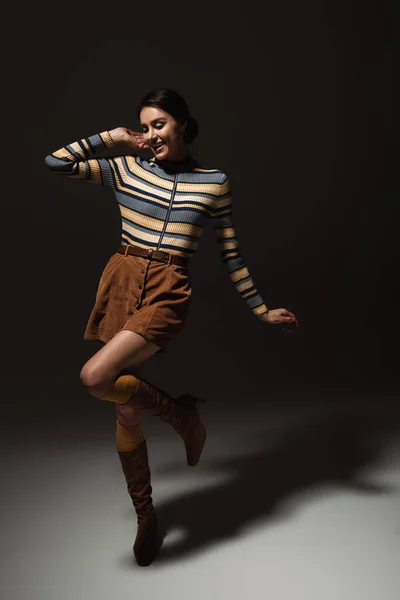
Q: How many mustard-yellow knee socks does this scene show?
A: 2